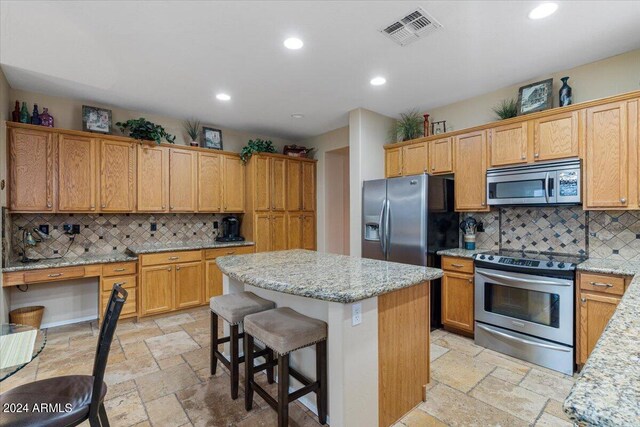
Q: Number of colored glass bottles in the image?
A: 4